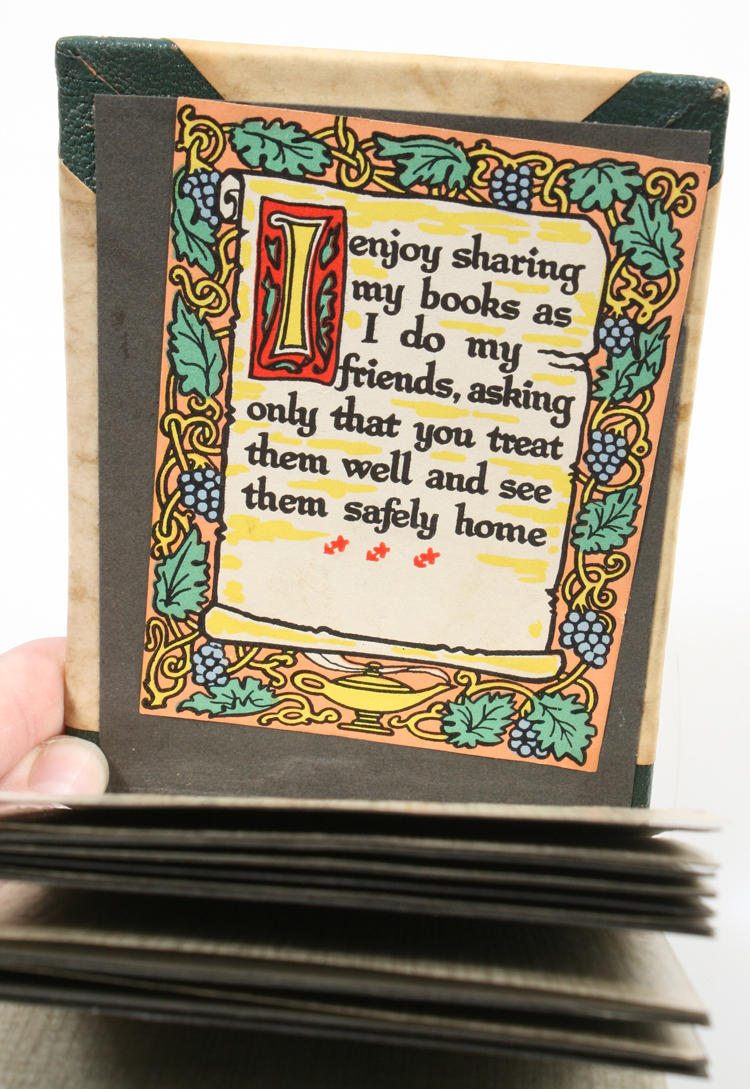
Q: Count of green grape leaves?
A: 12